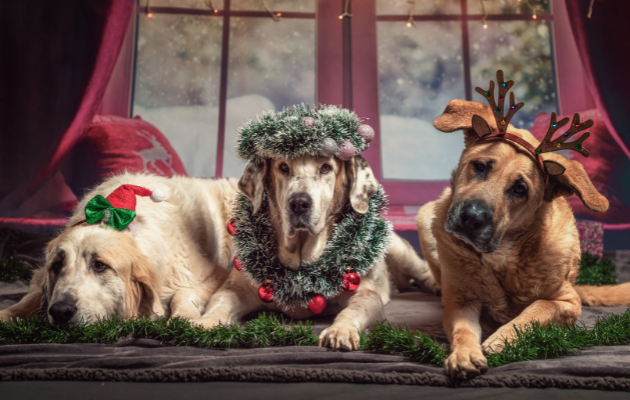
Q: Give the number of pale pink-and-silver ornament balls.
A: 4